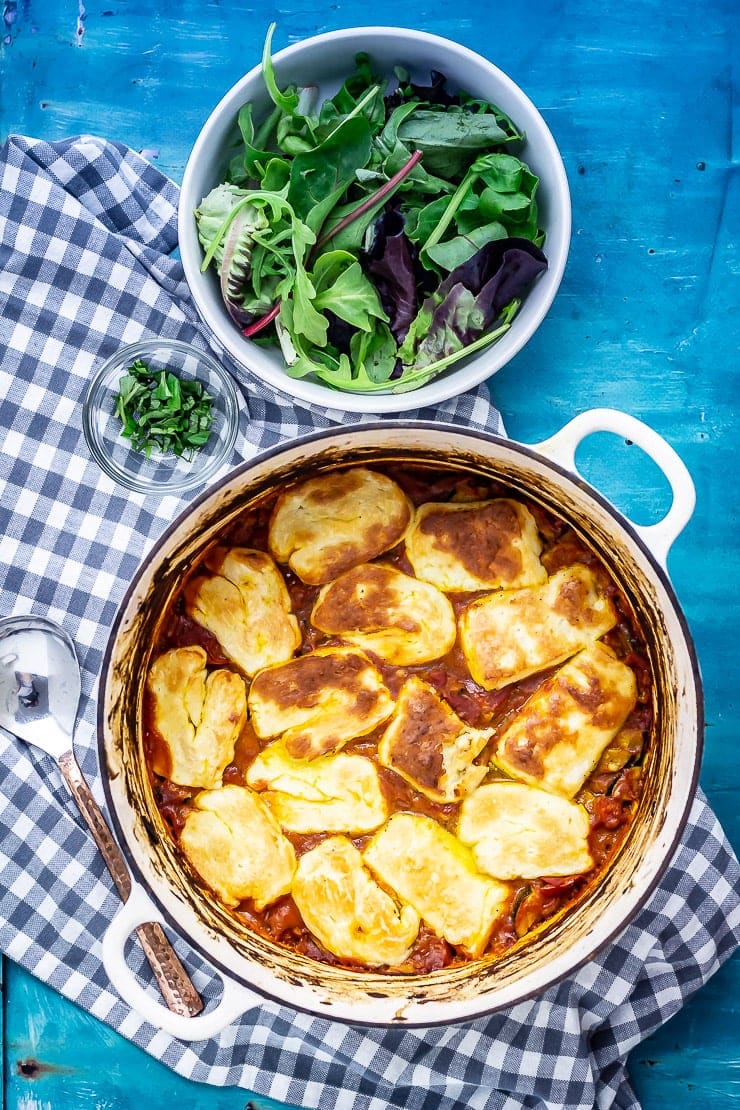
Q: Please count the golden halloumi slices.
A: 14